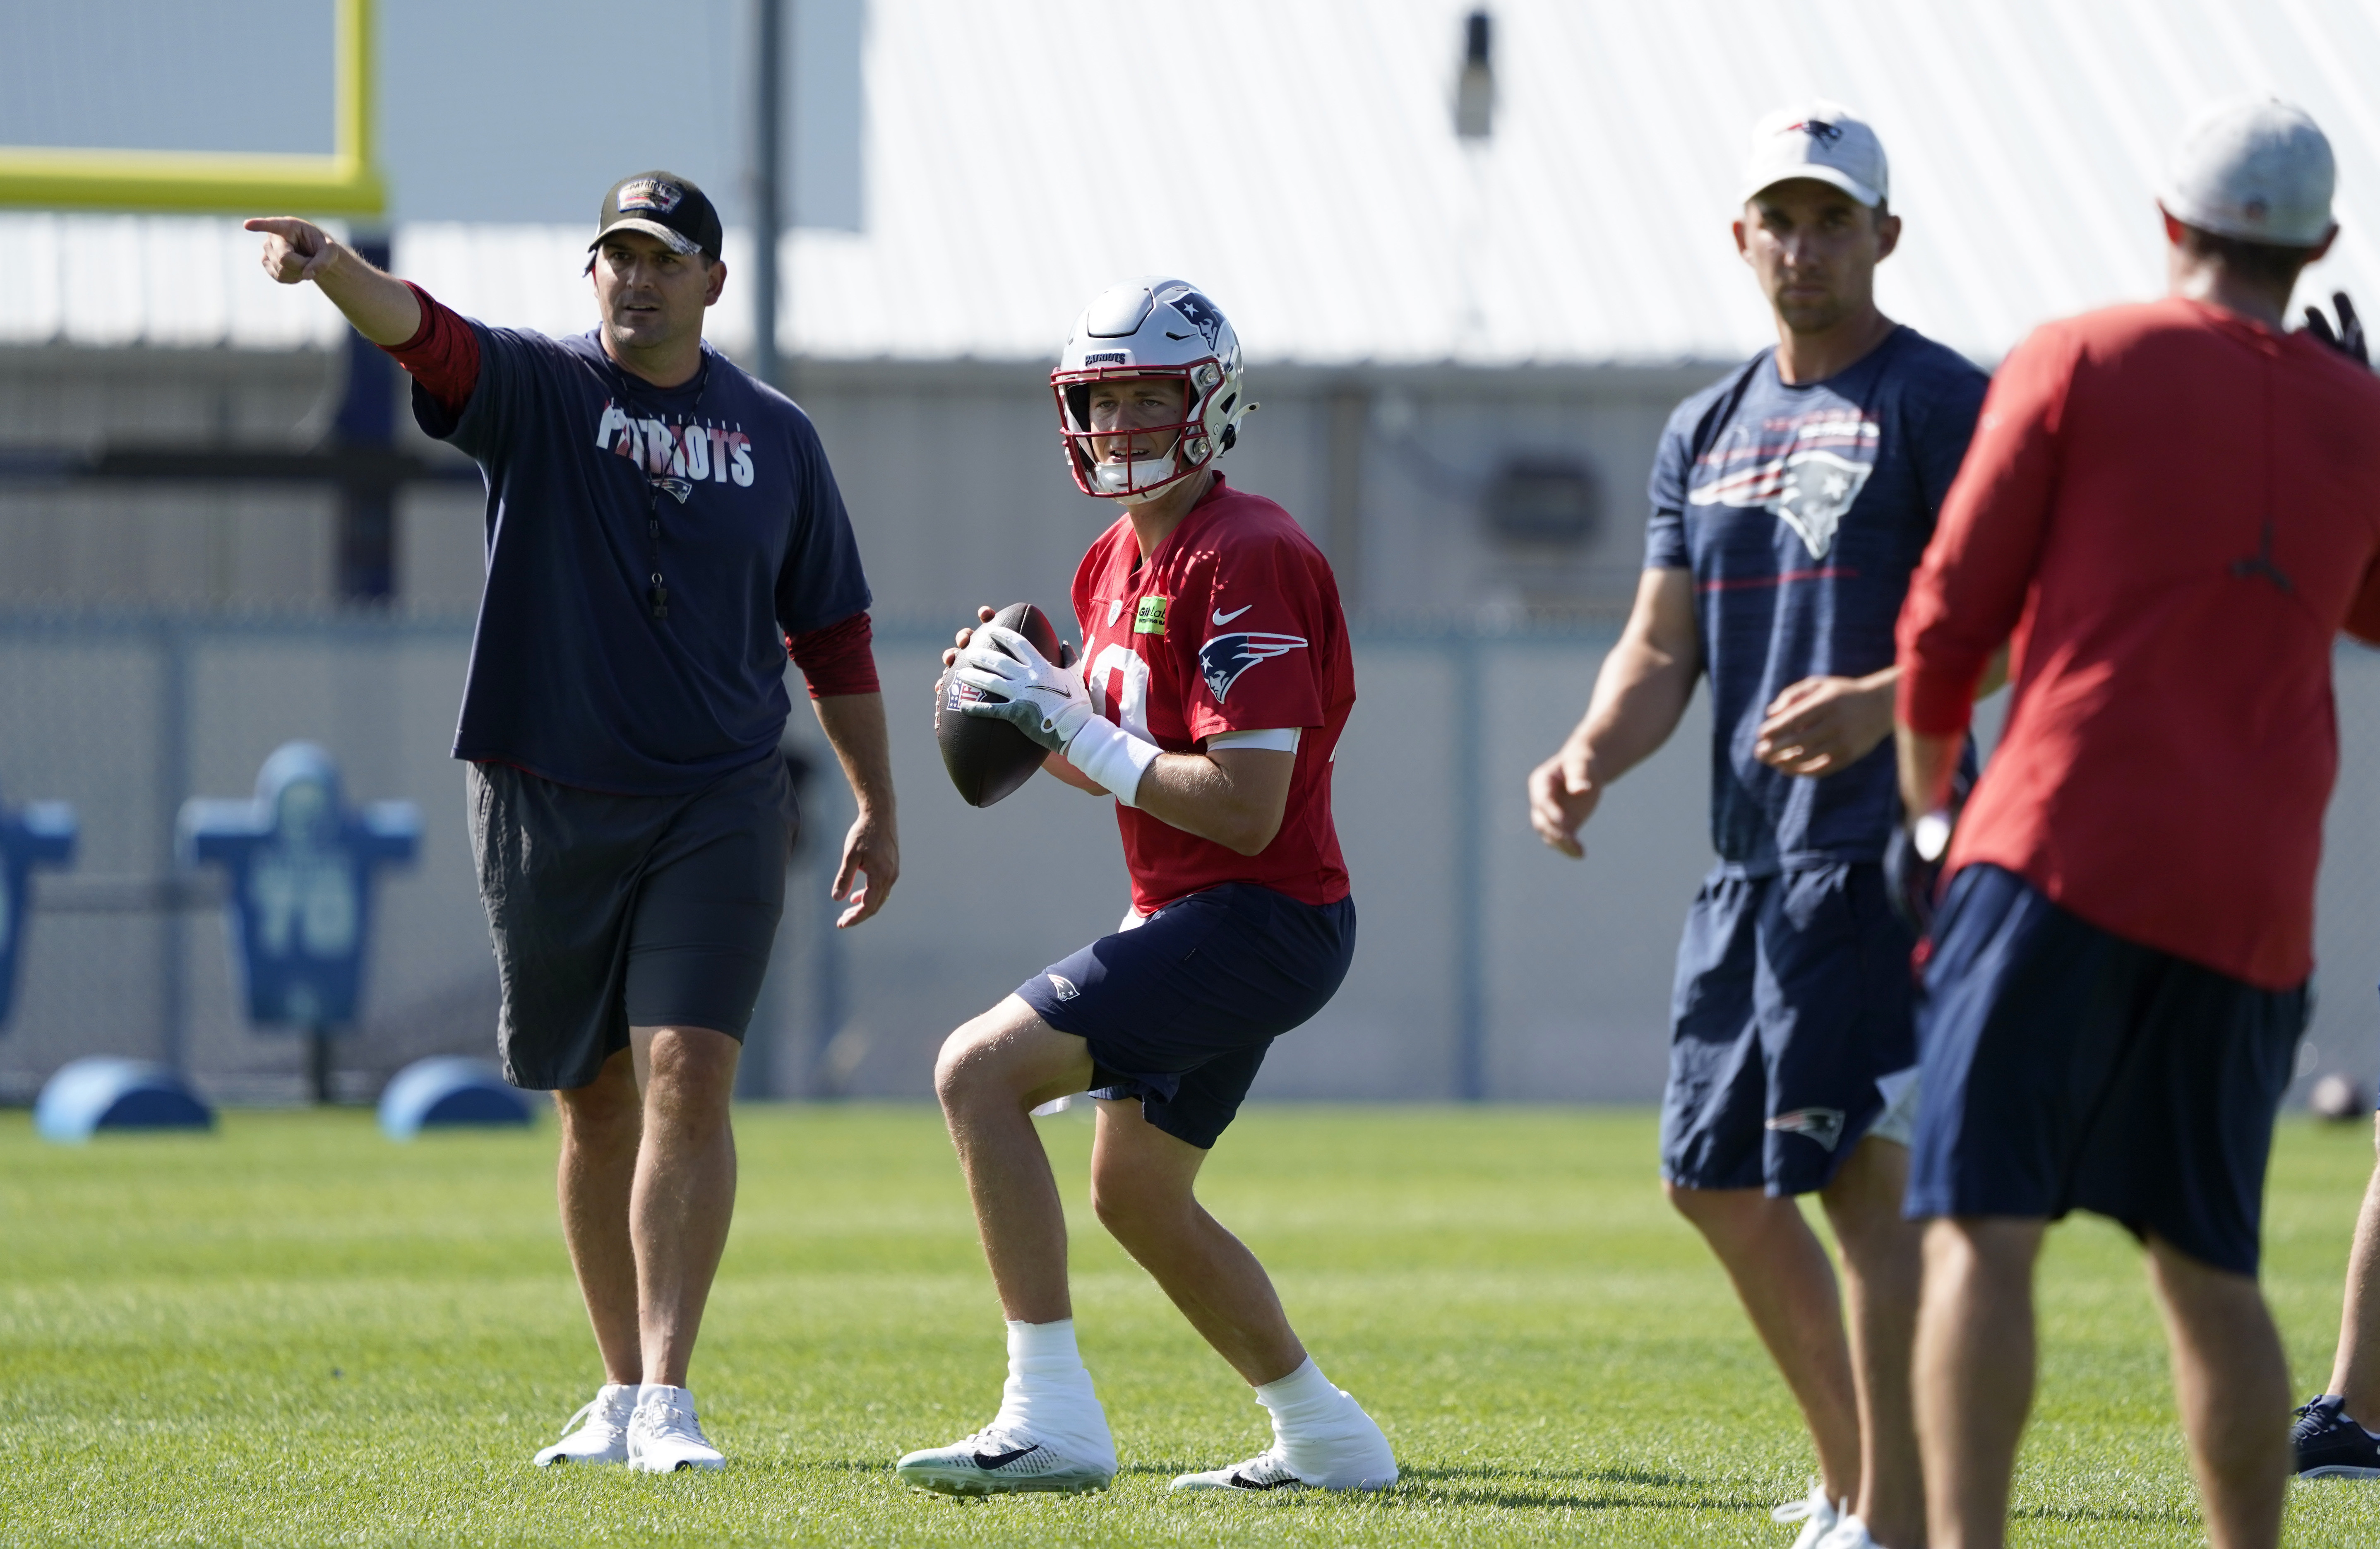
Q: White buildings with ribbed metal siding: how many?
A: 1